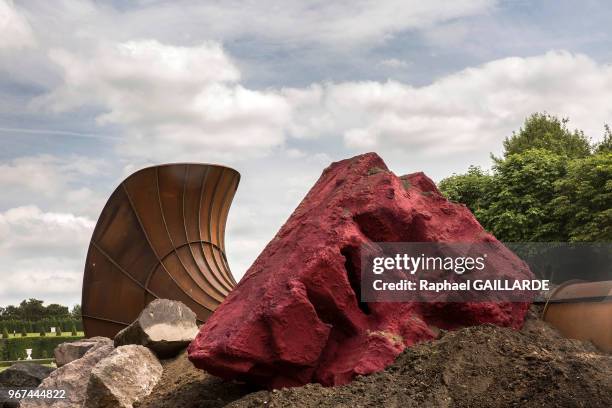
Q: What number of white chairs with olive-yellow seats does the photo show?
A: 0